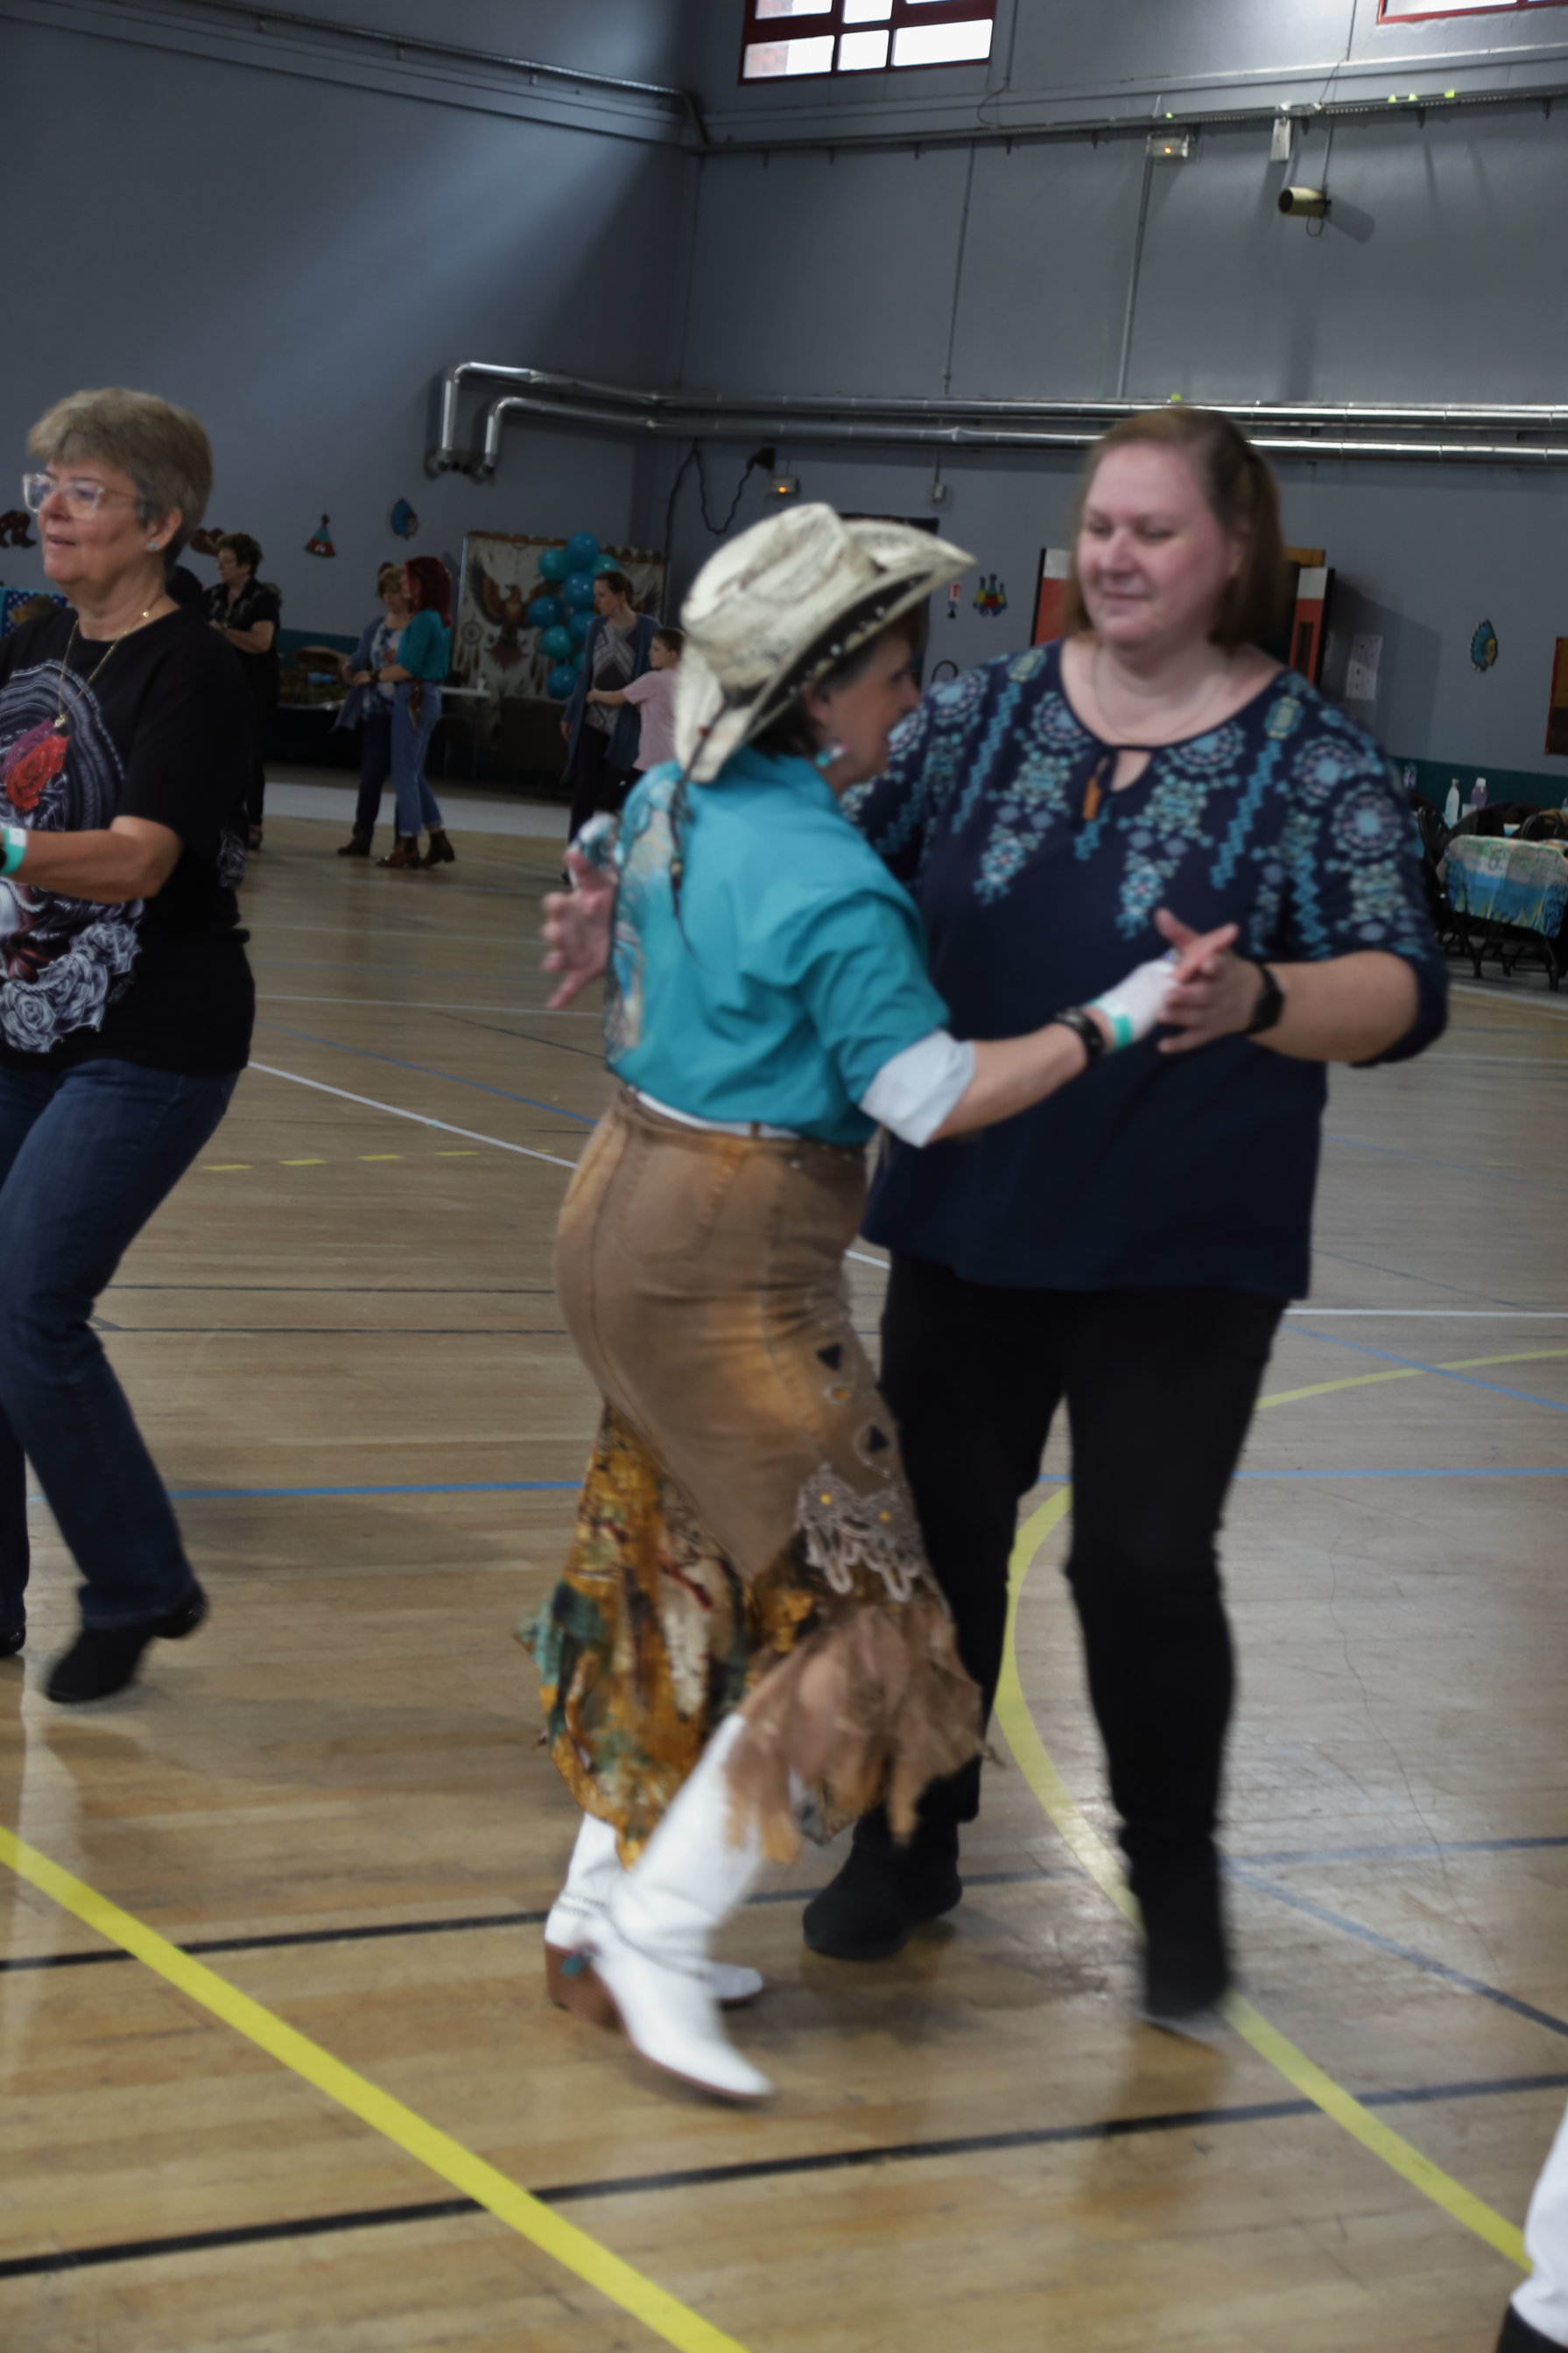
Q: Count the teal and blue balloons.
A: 9